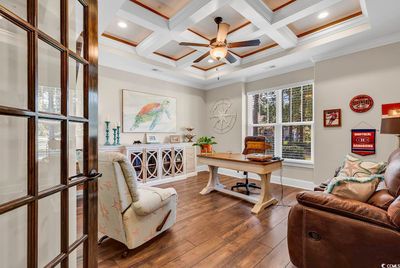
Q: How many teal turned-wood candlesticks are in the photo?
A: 3